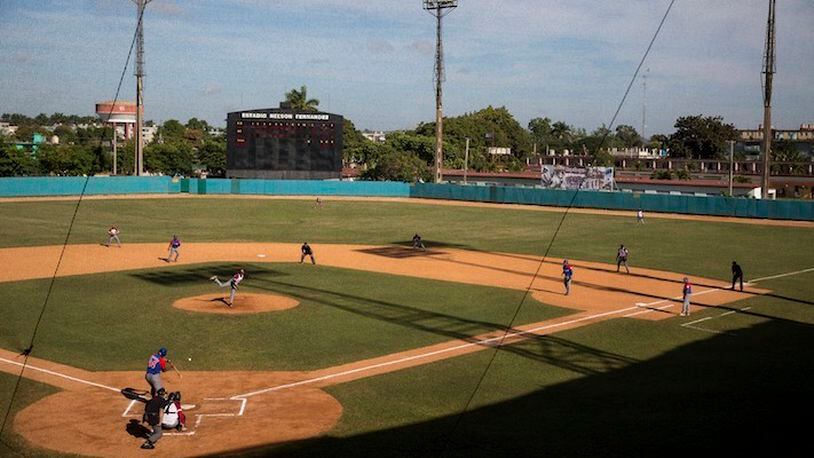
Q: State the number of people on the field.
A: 14